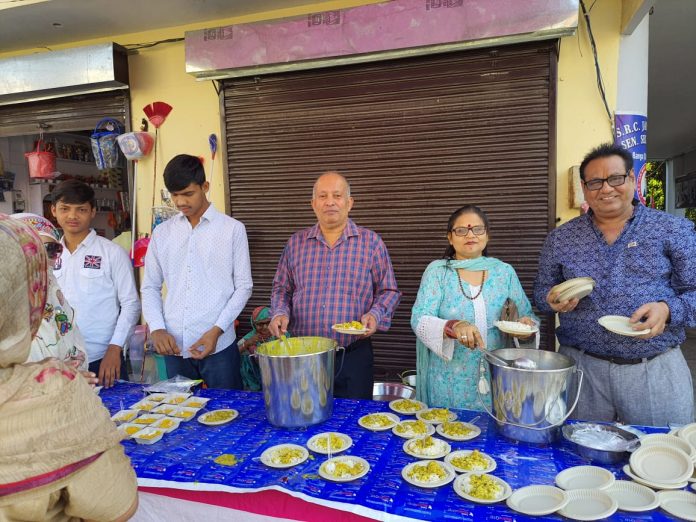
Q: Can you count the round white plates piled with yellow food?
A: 14